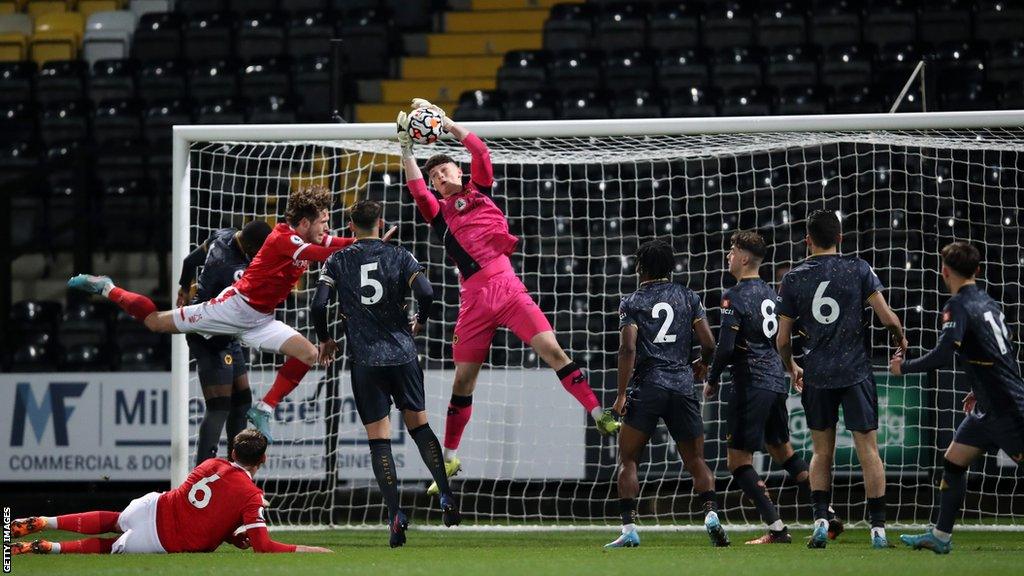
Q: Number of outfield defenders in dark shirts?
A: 6